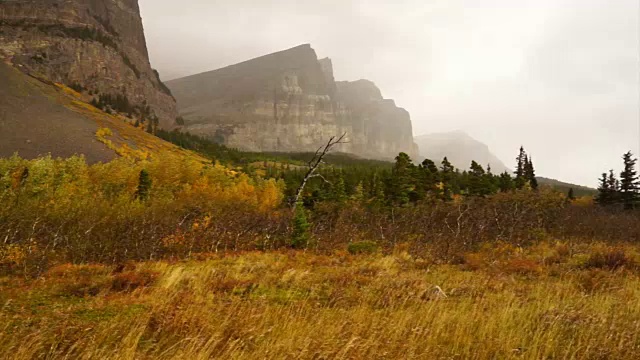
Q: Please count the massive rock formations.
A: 3